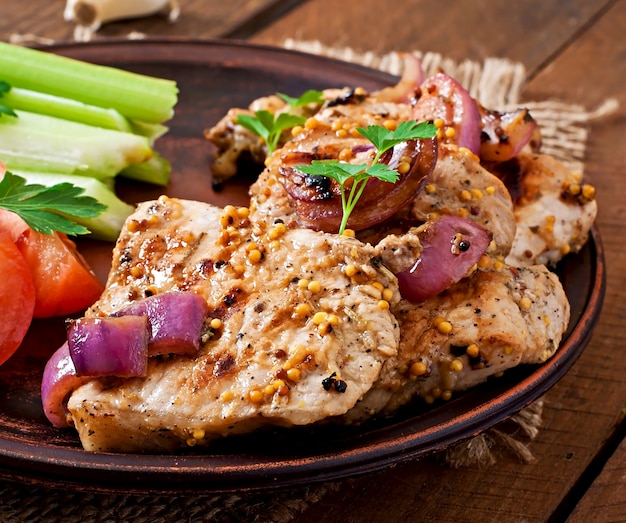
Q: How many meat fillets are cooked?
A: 4